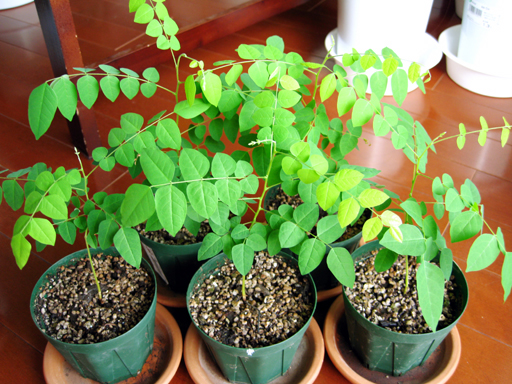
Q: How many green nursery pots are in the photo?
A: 5